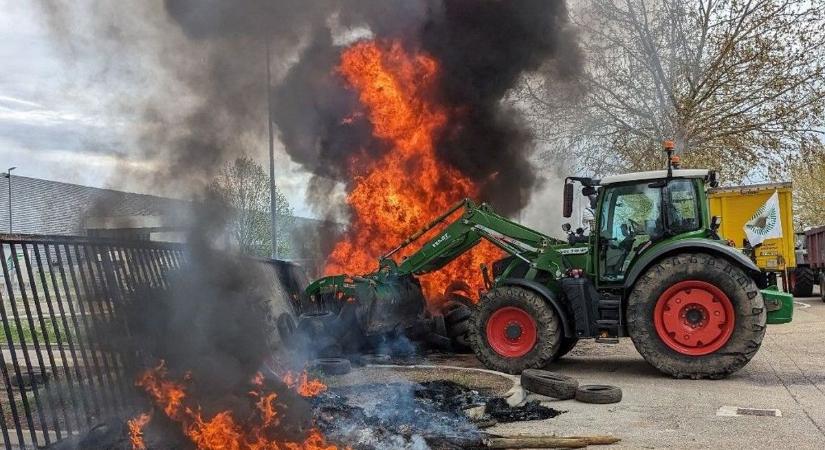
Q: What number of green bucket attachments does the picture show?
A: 1